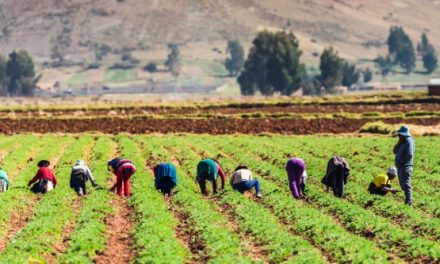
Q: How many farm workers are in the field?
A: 11